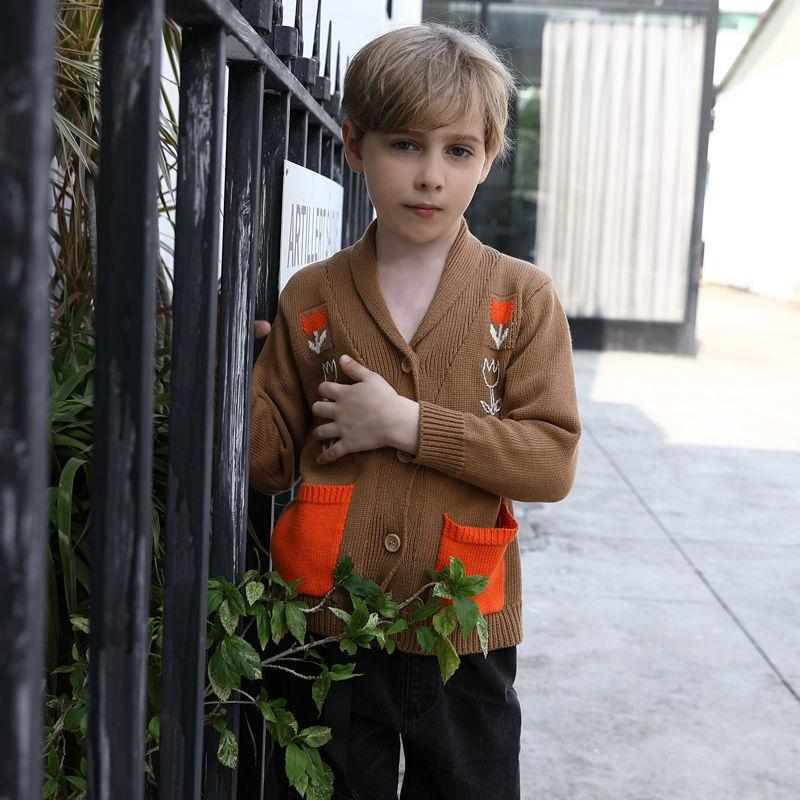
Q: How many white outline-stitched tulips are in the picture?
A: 2